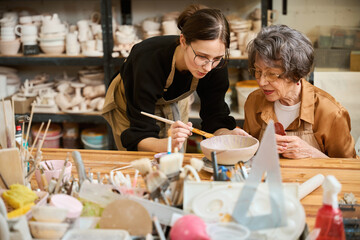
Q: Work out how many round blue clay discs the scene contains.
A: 0